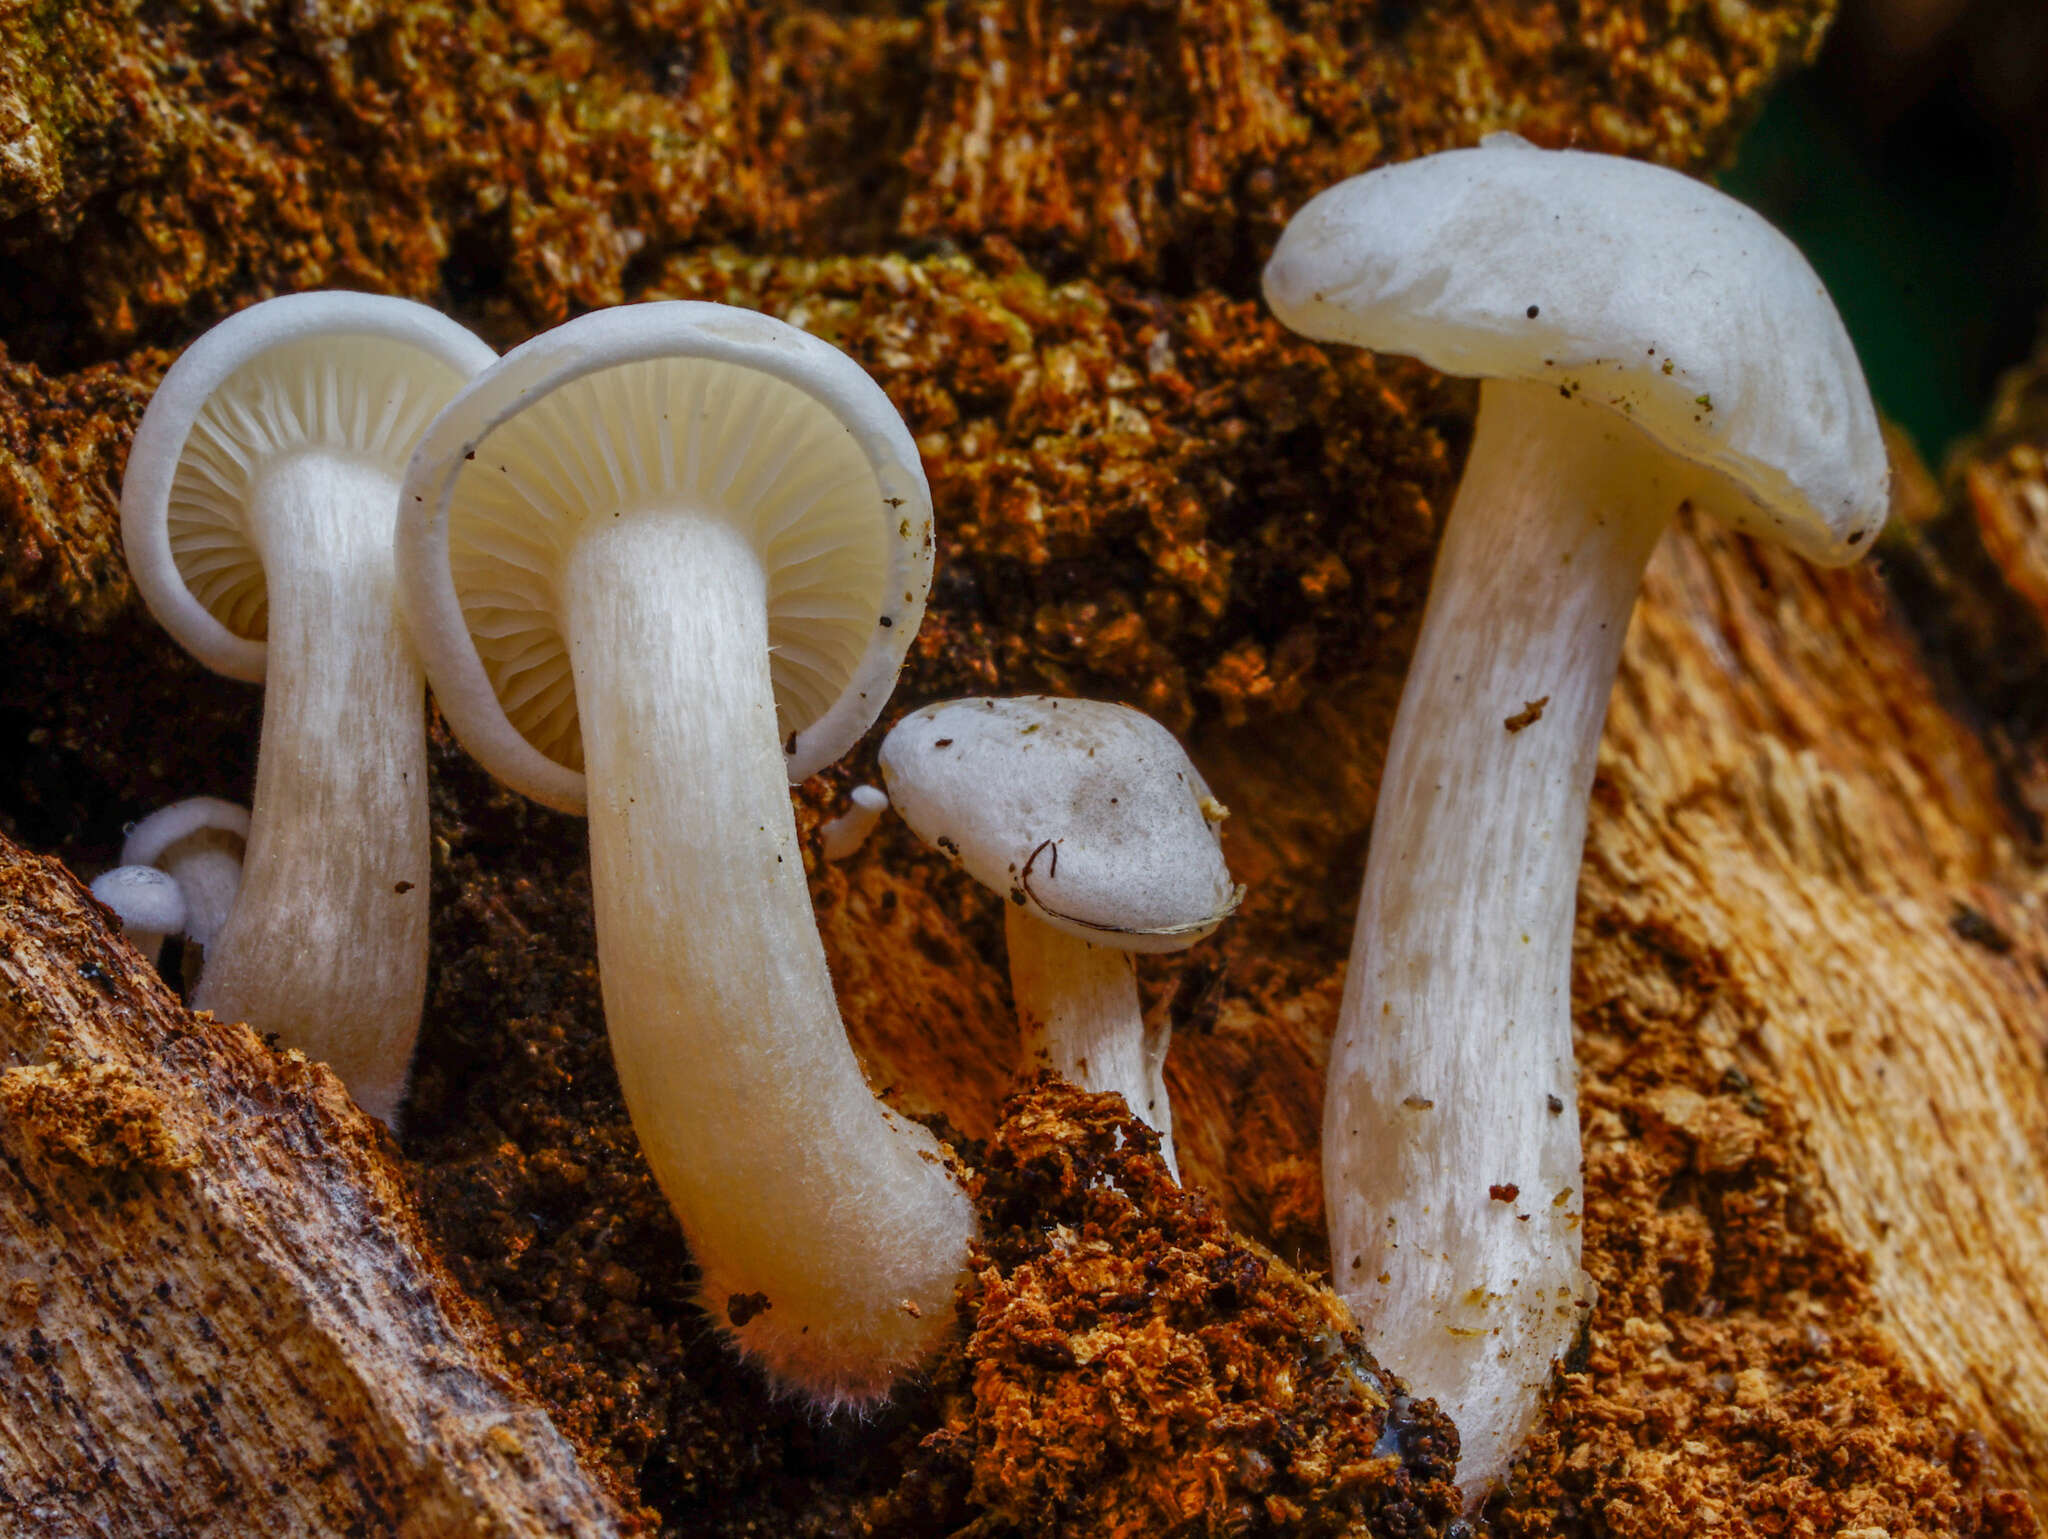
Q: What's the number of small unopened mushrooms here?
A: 2